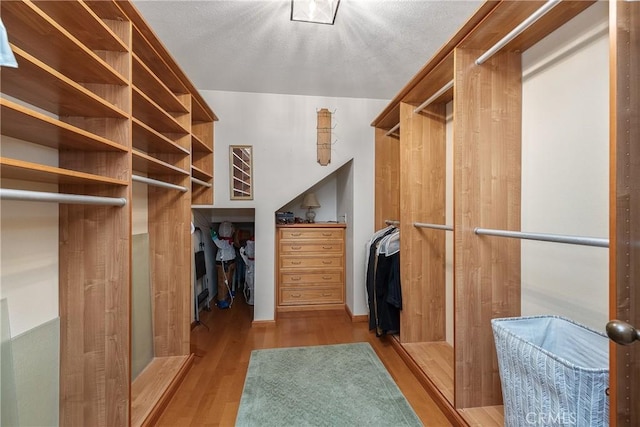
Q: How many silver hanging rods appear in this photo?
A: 9